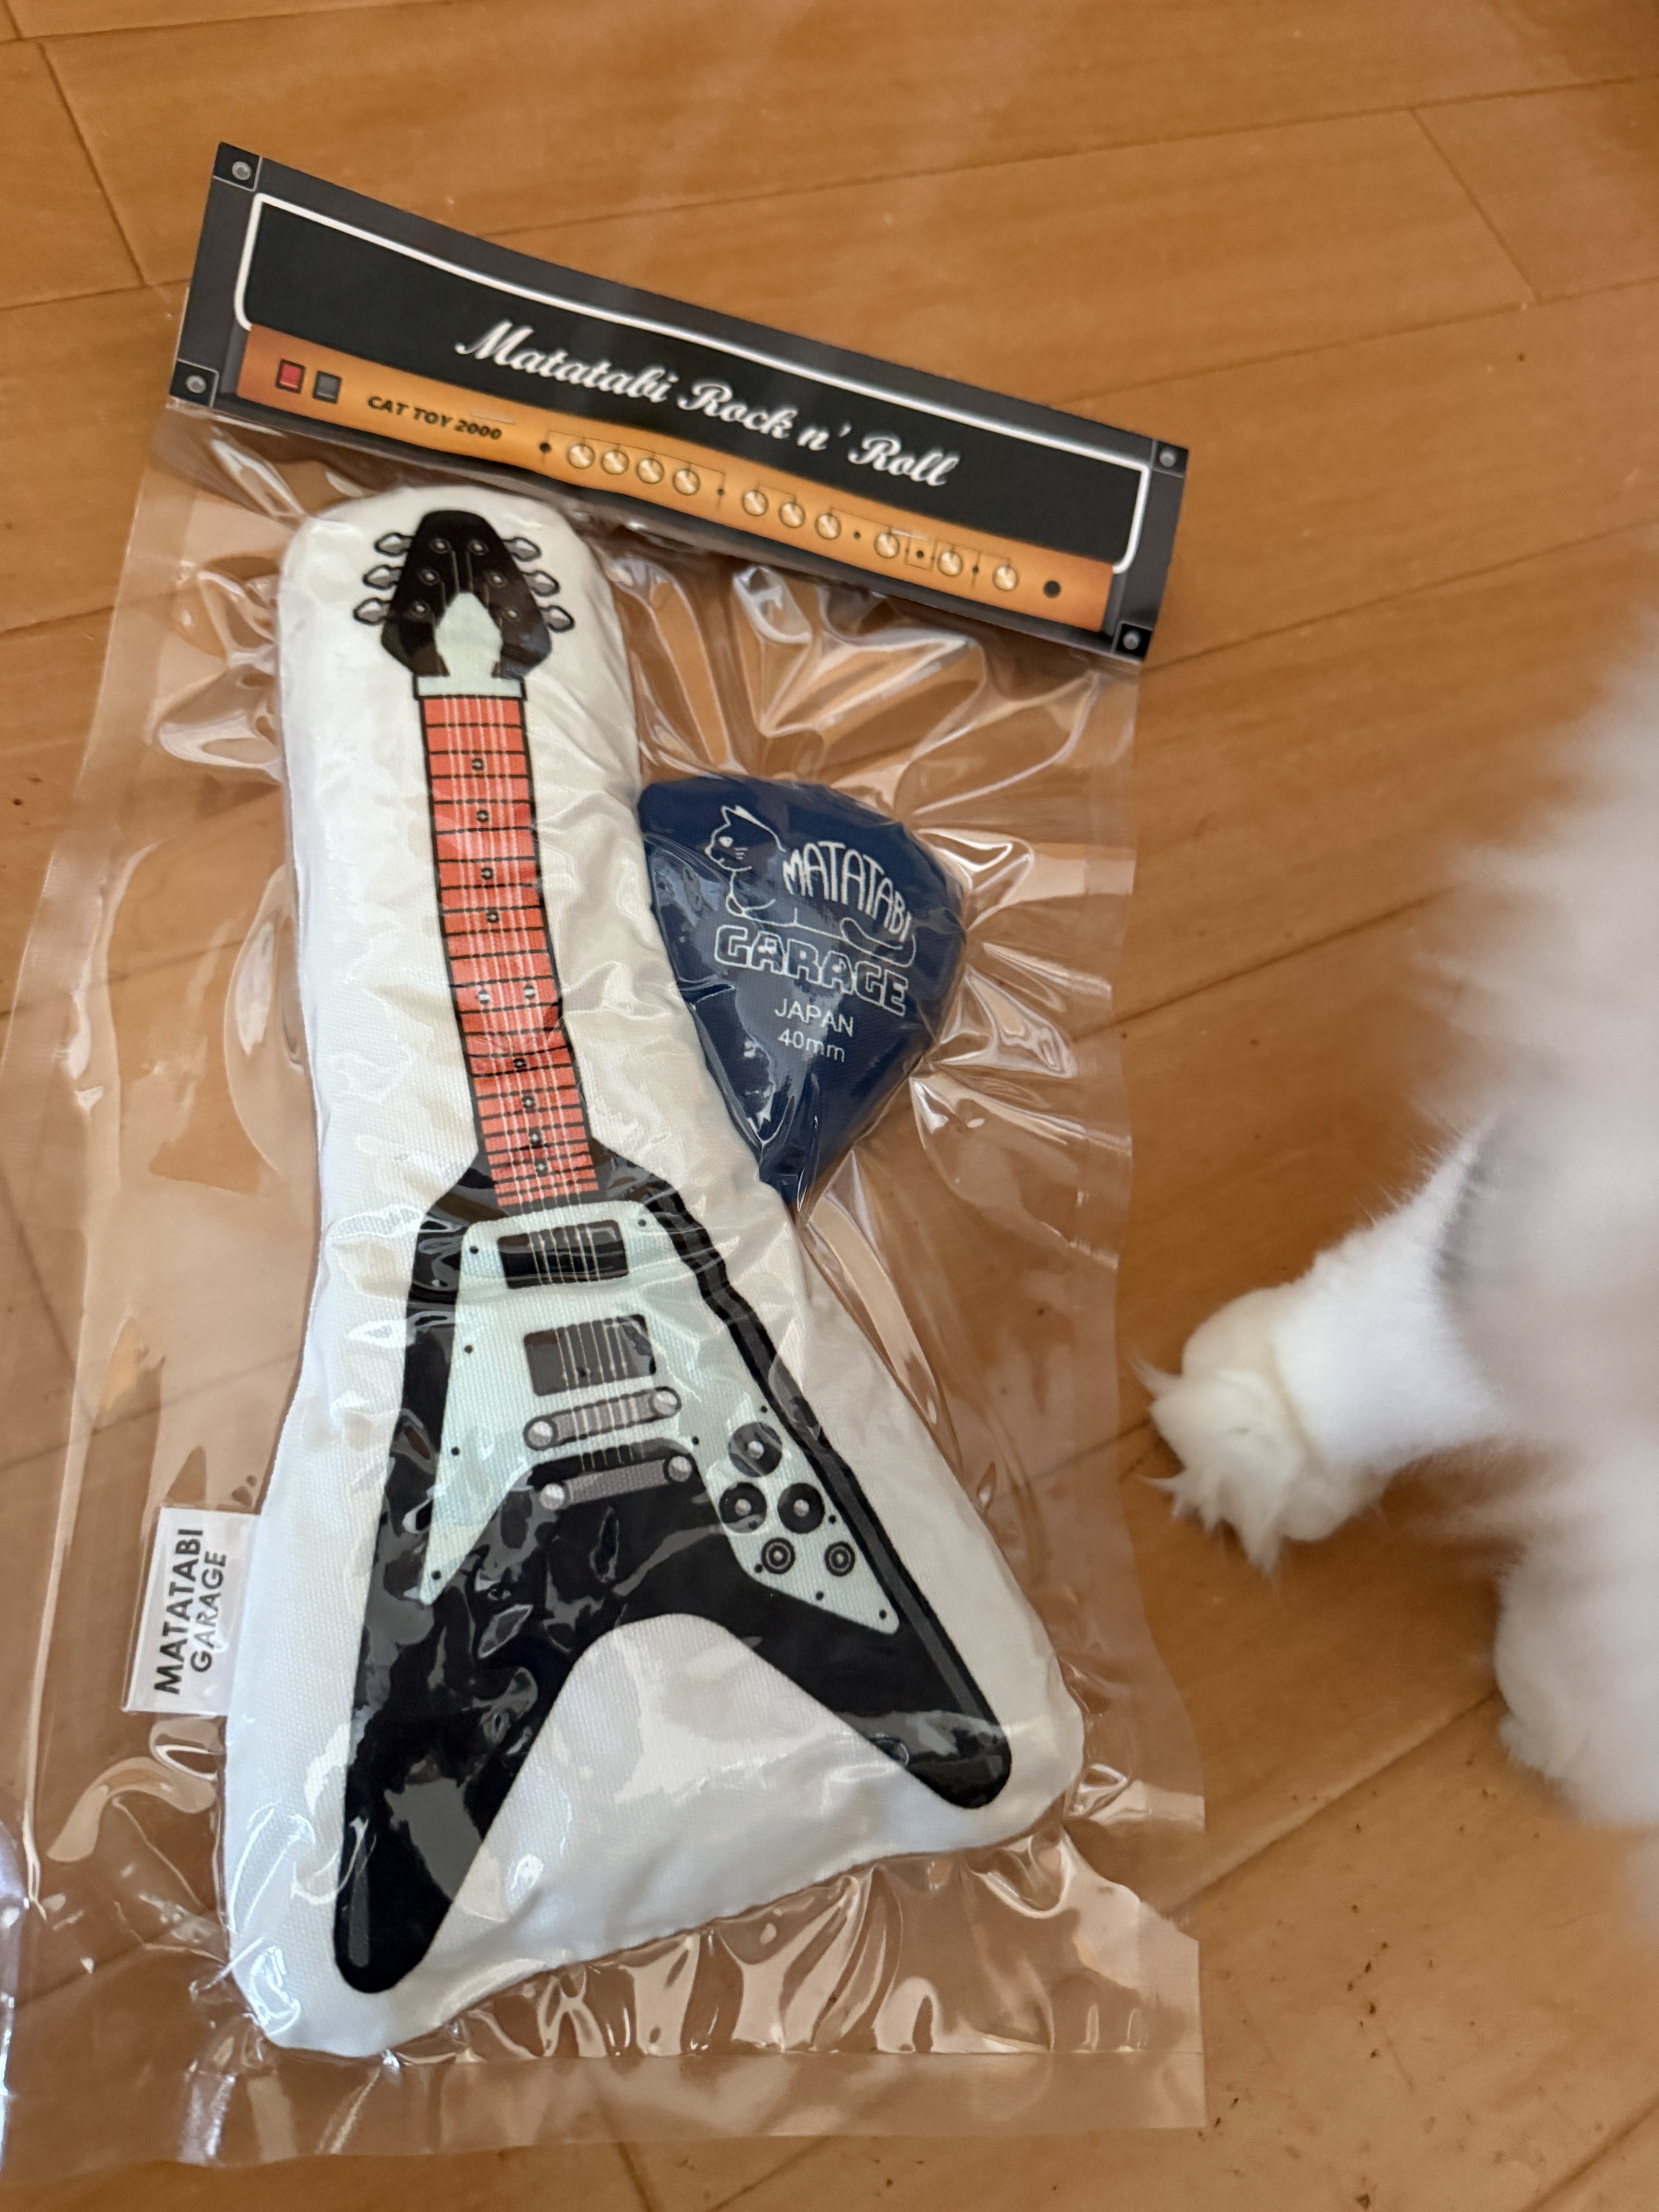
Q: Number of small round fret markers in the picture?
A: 10